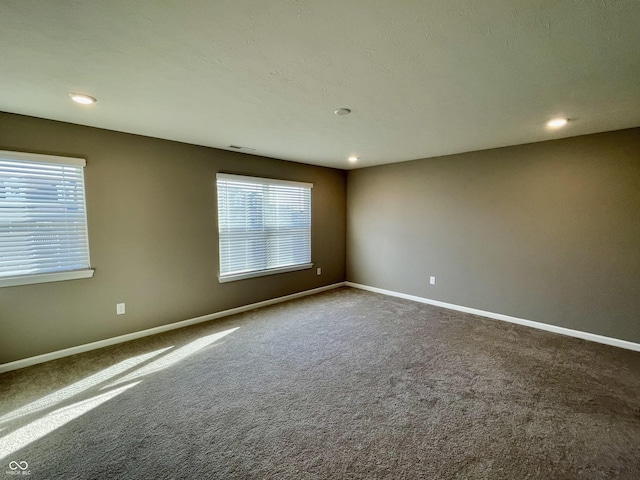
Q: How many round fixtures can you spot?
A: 4